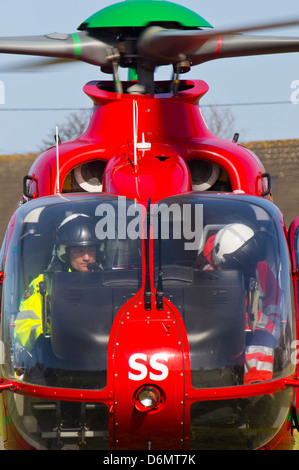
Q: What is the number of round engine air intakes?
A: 2